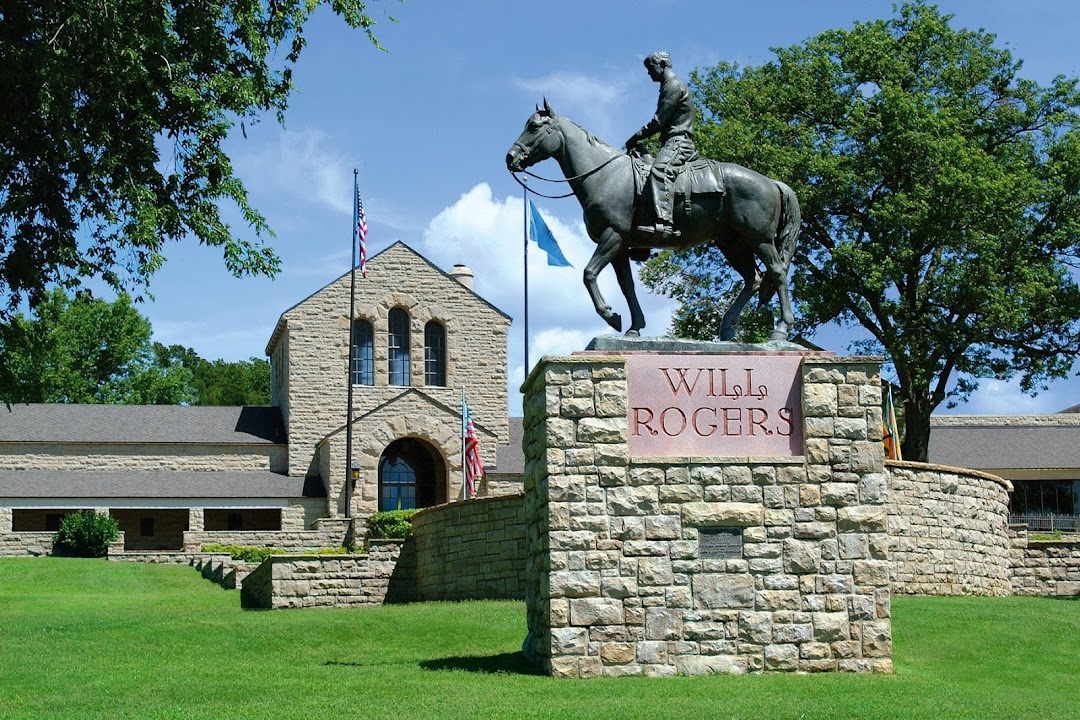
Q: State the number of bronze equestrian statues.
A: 1